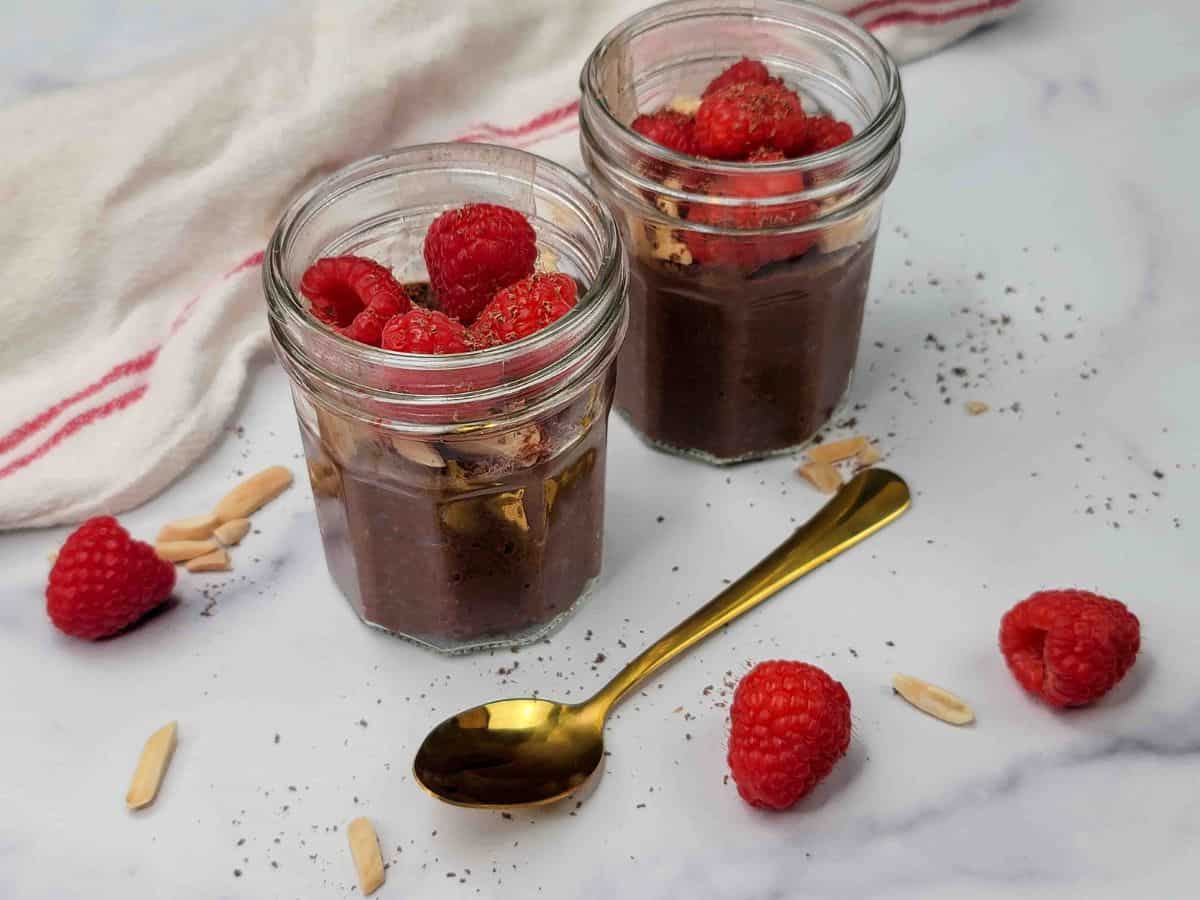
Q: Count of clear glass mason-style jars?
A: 2